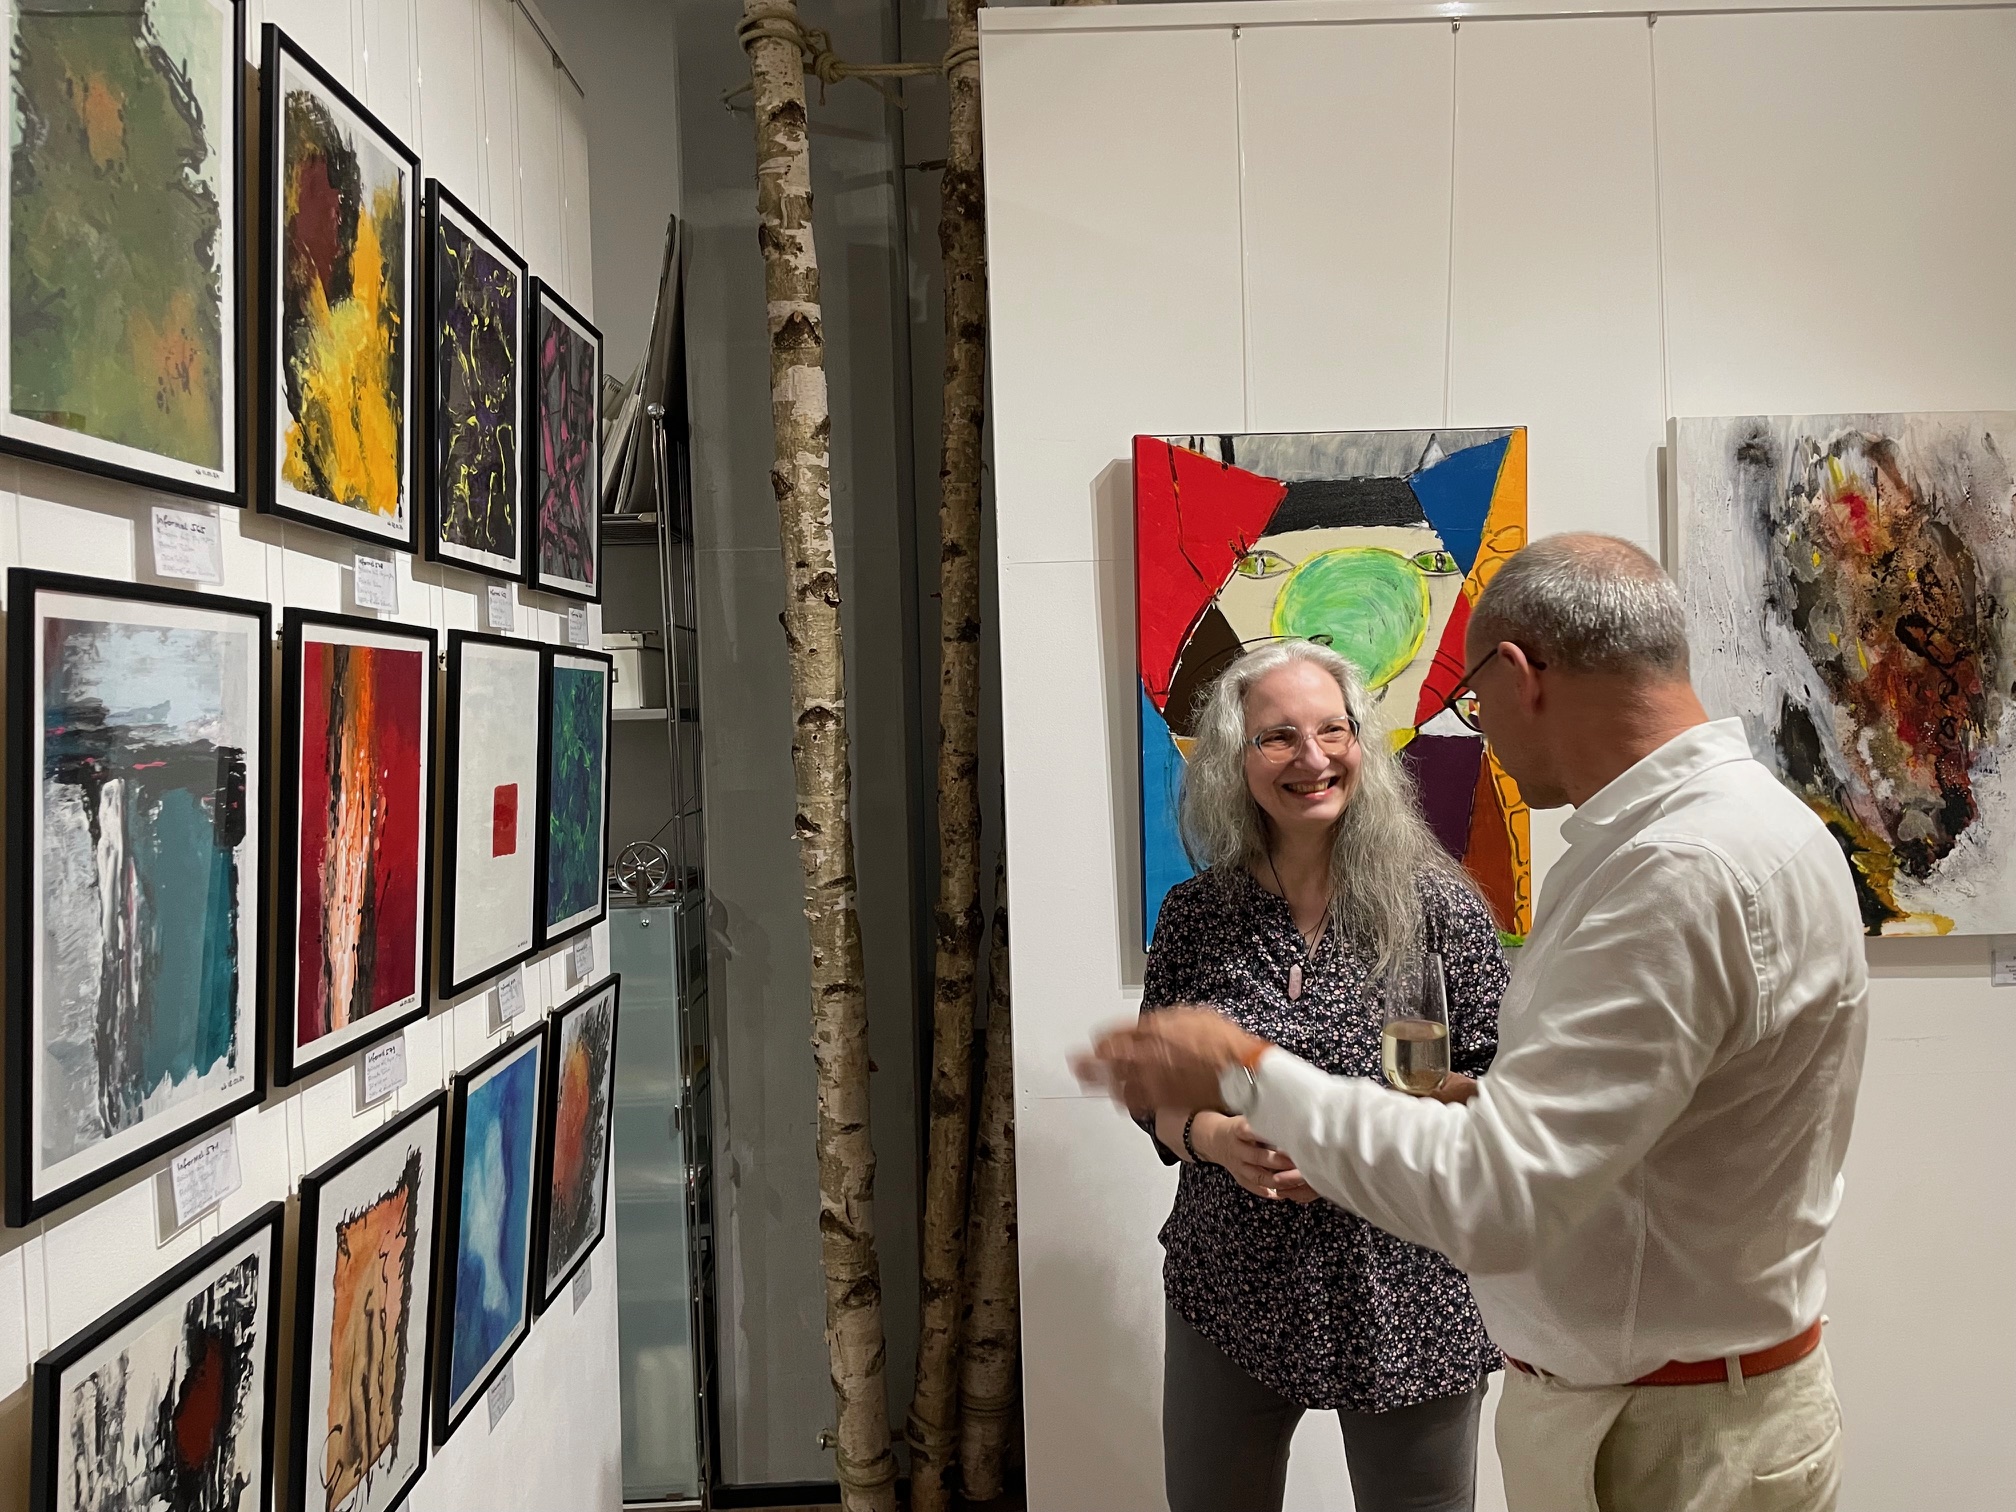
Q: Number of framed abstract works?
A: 12